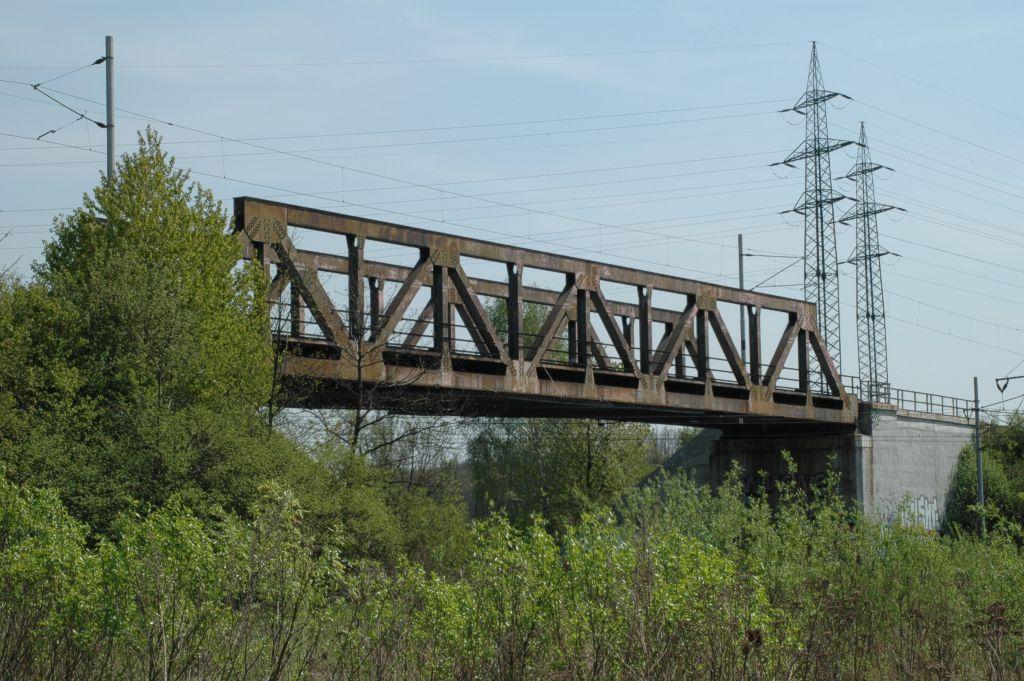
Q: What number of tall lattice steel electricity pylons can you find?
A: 2